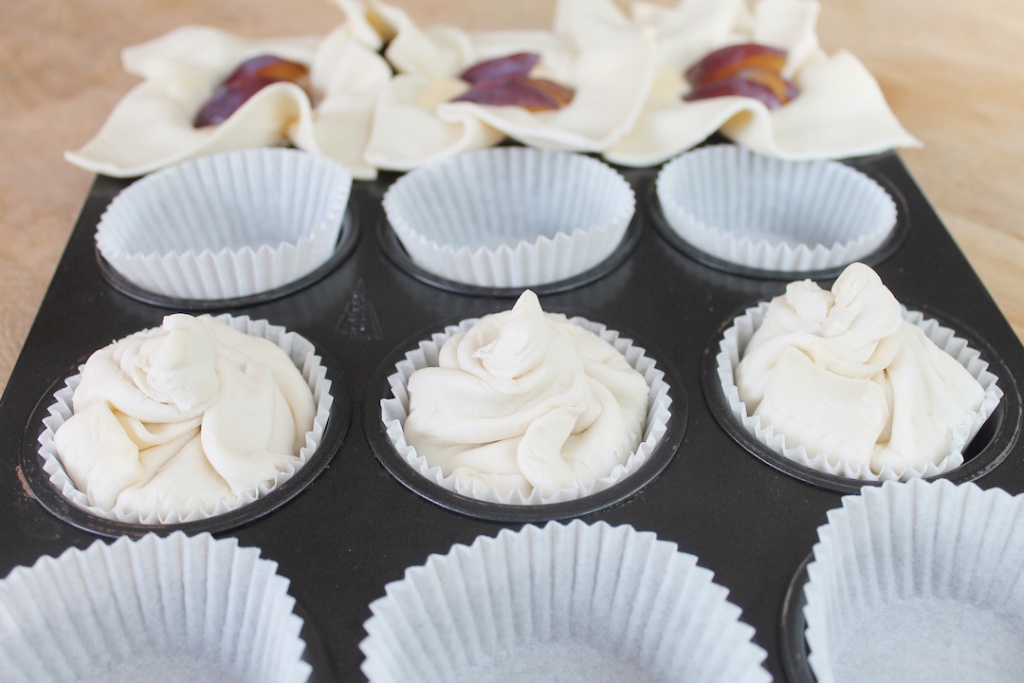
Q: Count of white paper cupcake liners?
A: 9